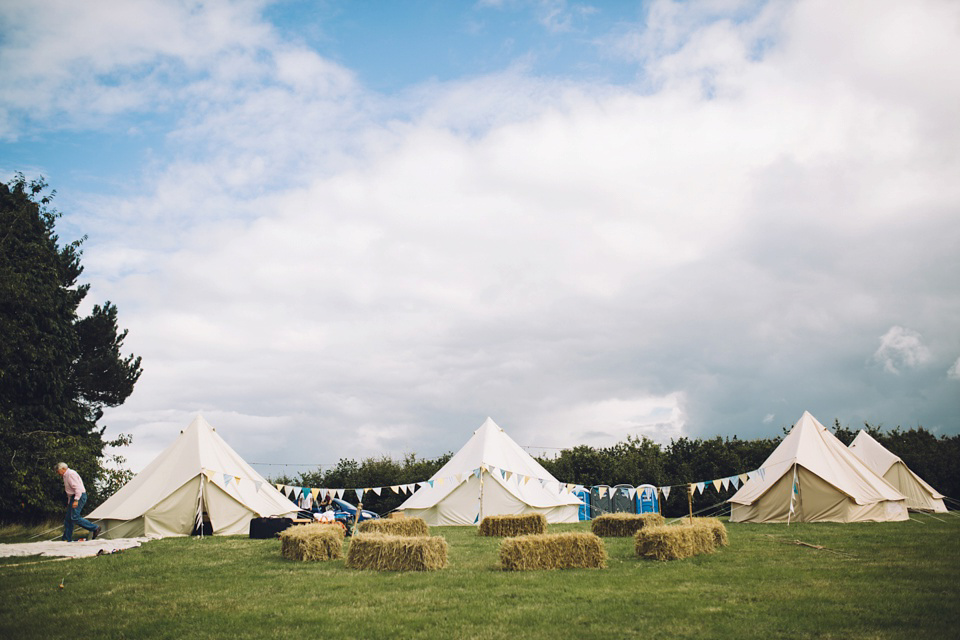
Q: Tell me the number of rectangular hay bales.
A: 8